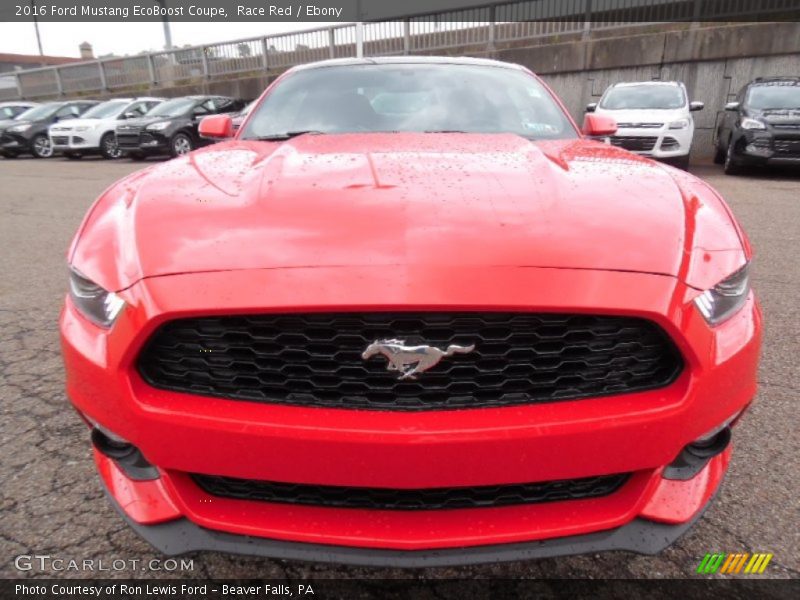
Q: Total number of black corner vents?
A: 2